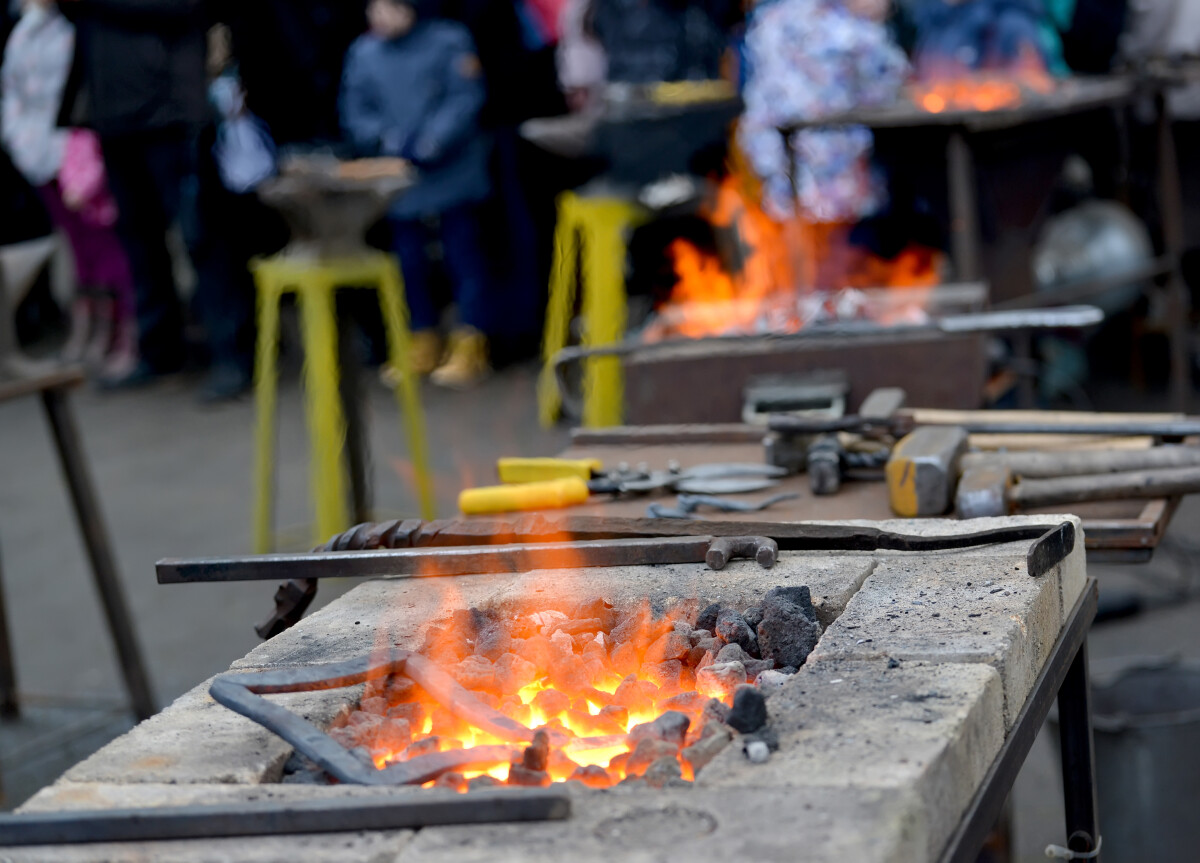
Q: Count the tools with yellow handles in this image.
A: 1